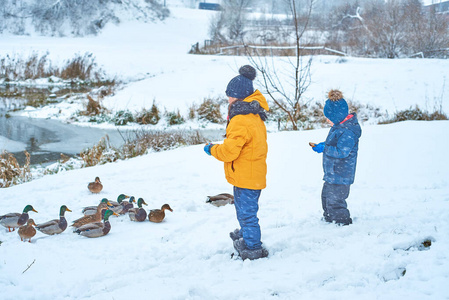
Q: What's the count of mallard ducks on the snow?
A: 12